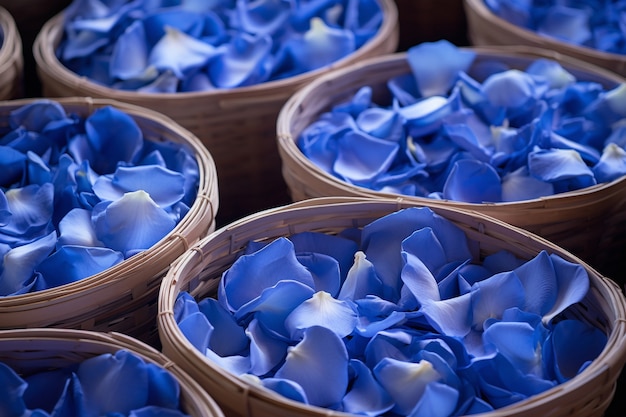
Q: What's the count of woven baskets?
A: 7